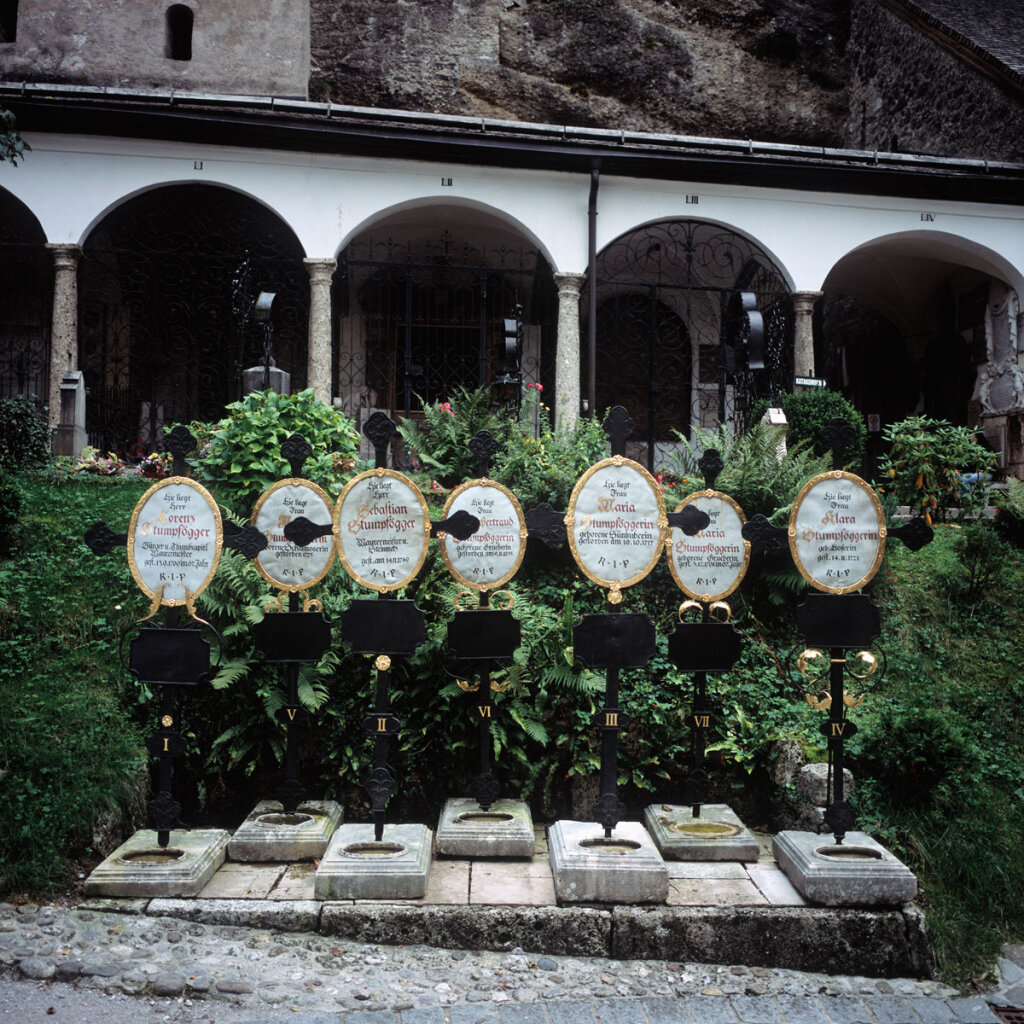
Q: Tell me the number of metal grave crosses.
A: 7